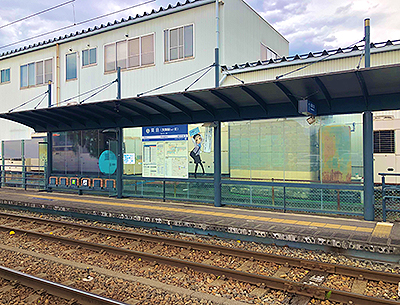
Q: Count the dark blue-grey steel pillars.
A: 4